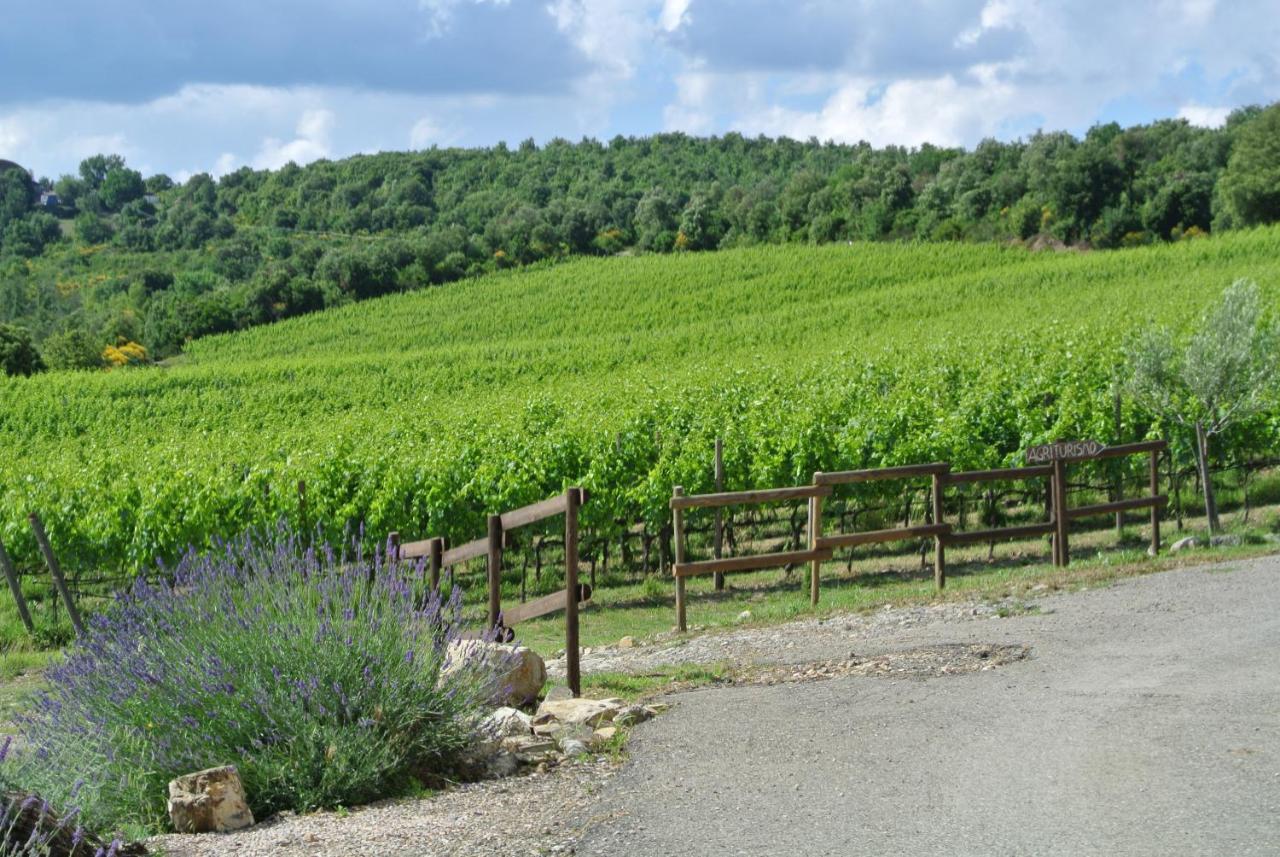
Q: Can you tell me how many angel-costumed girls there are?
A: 0